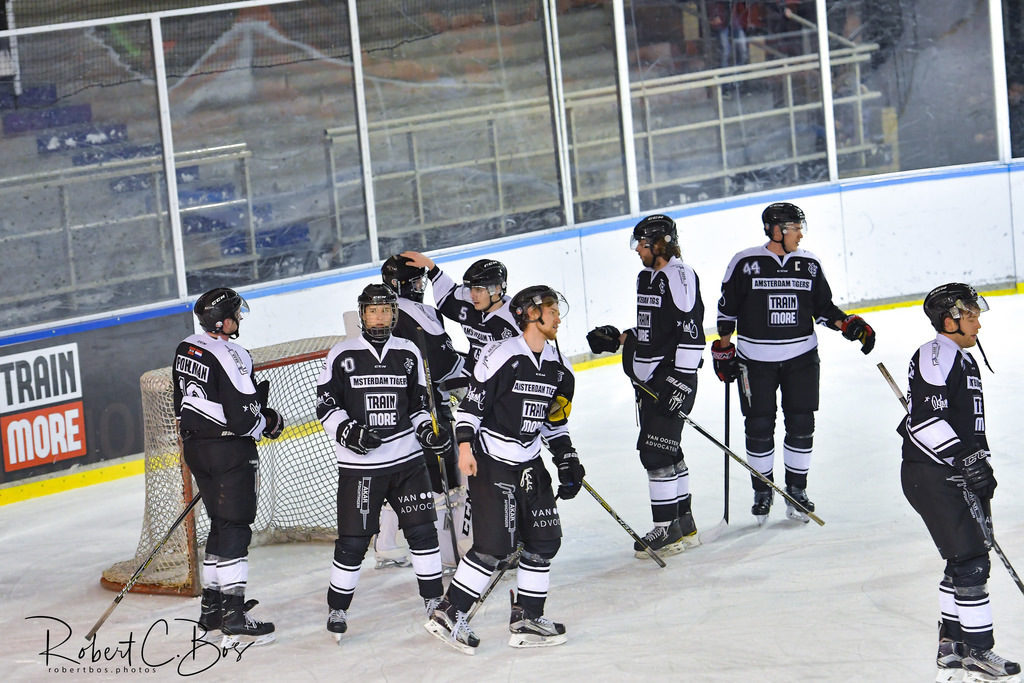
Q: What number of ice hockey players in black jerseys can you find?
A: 8